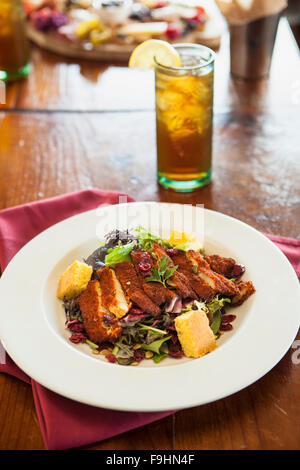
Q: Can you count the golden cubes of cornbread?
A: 3